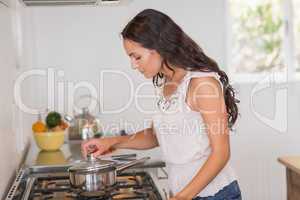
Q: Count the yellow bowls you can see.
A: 1